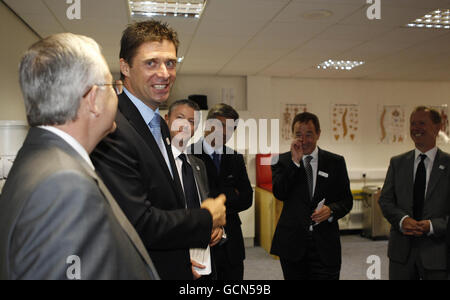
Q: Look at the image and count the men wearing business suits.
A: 6